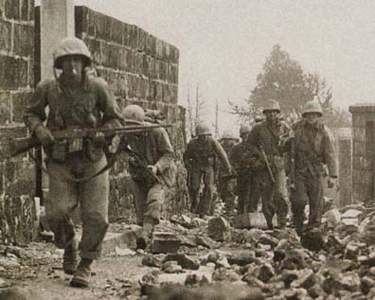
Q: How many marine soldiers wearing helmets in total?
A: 7